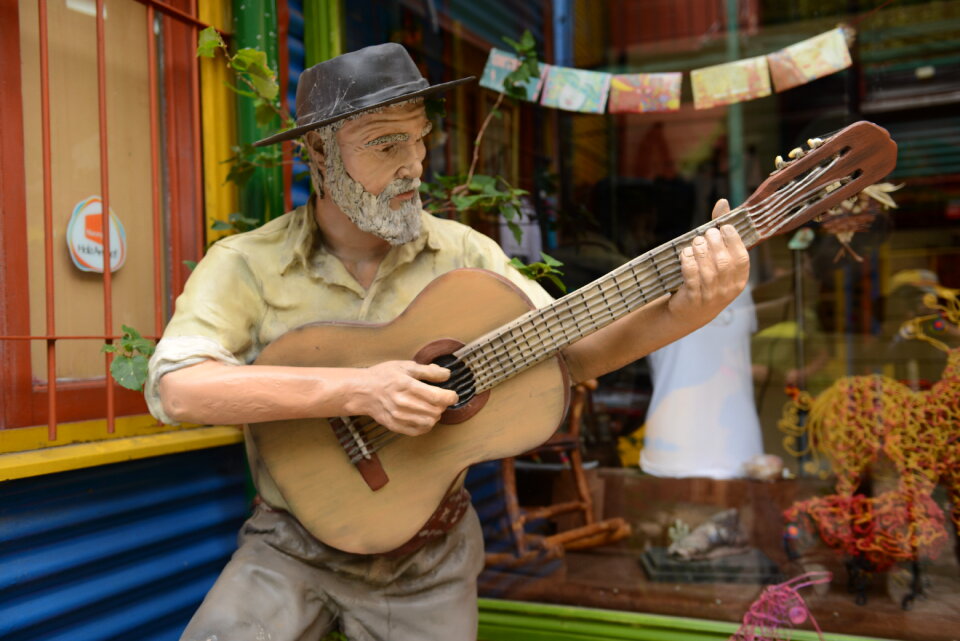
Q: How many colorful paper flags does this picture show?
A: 5